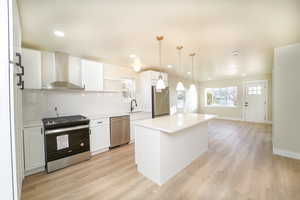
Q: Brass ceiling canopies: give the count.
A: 3